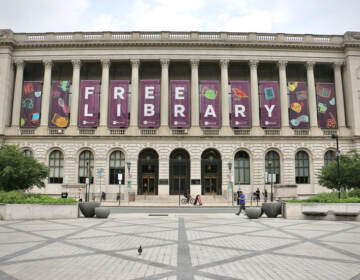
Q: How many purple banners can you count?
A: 11